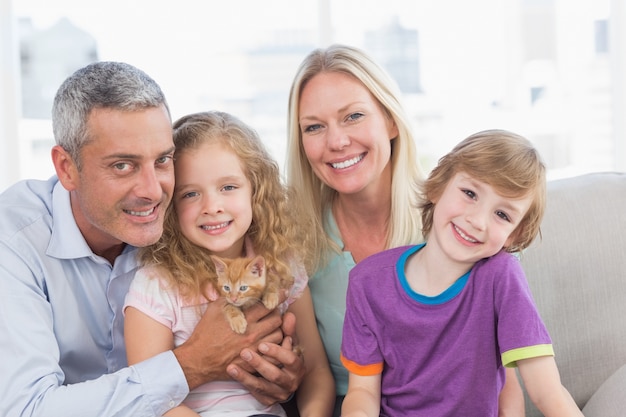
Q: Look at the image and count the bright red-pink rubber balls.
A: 0